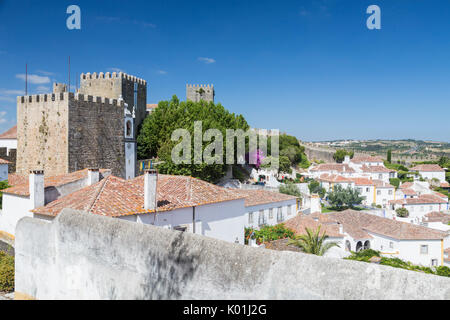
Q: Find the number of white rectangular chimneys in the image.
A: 3